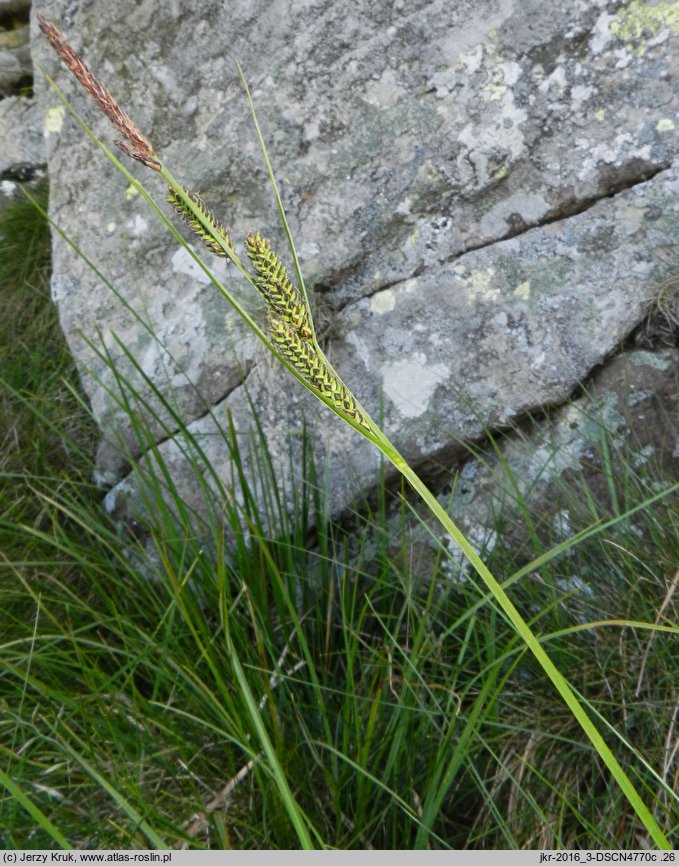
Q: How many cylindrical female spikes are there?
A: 3